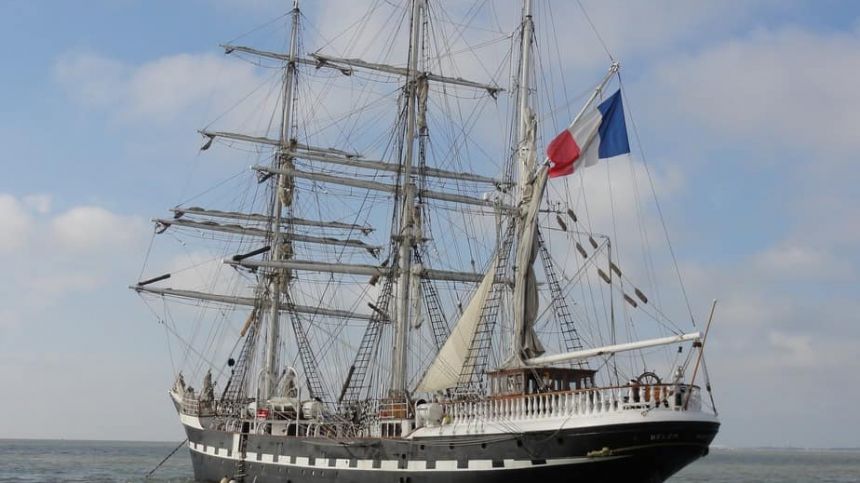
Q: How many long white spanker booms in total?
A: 1